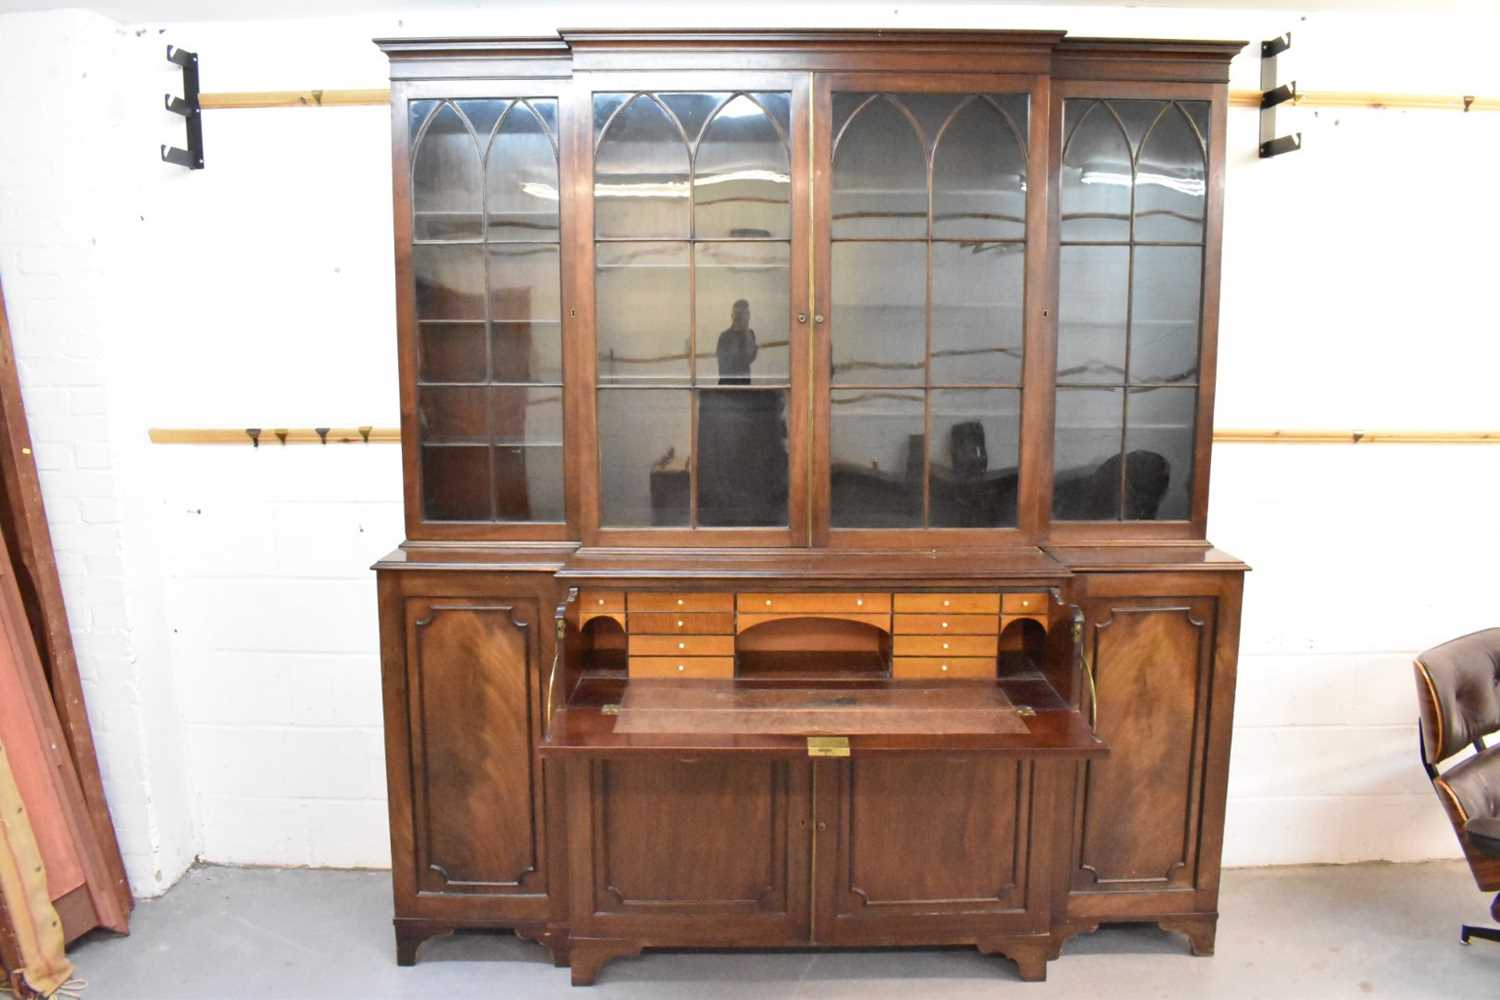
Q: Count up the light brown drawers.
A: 11